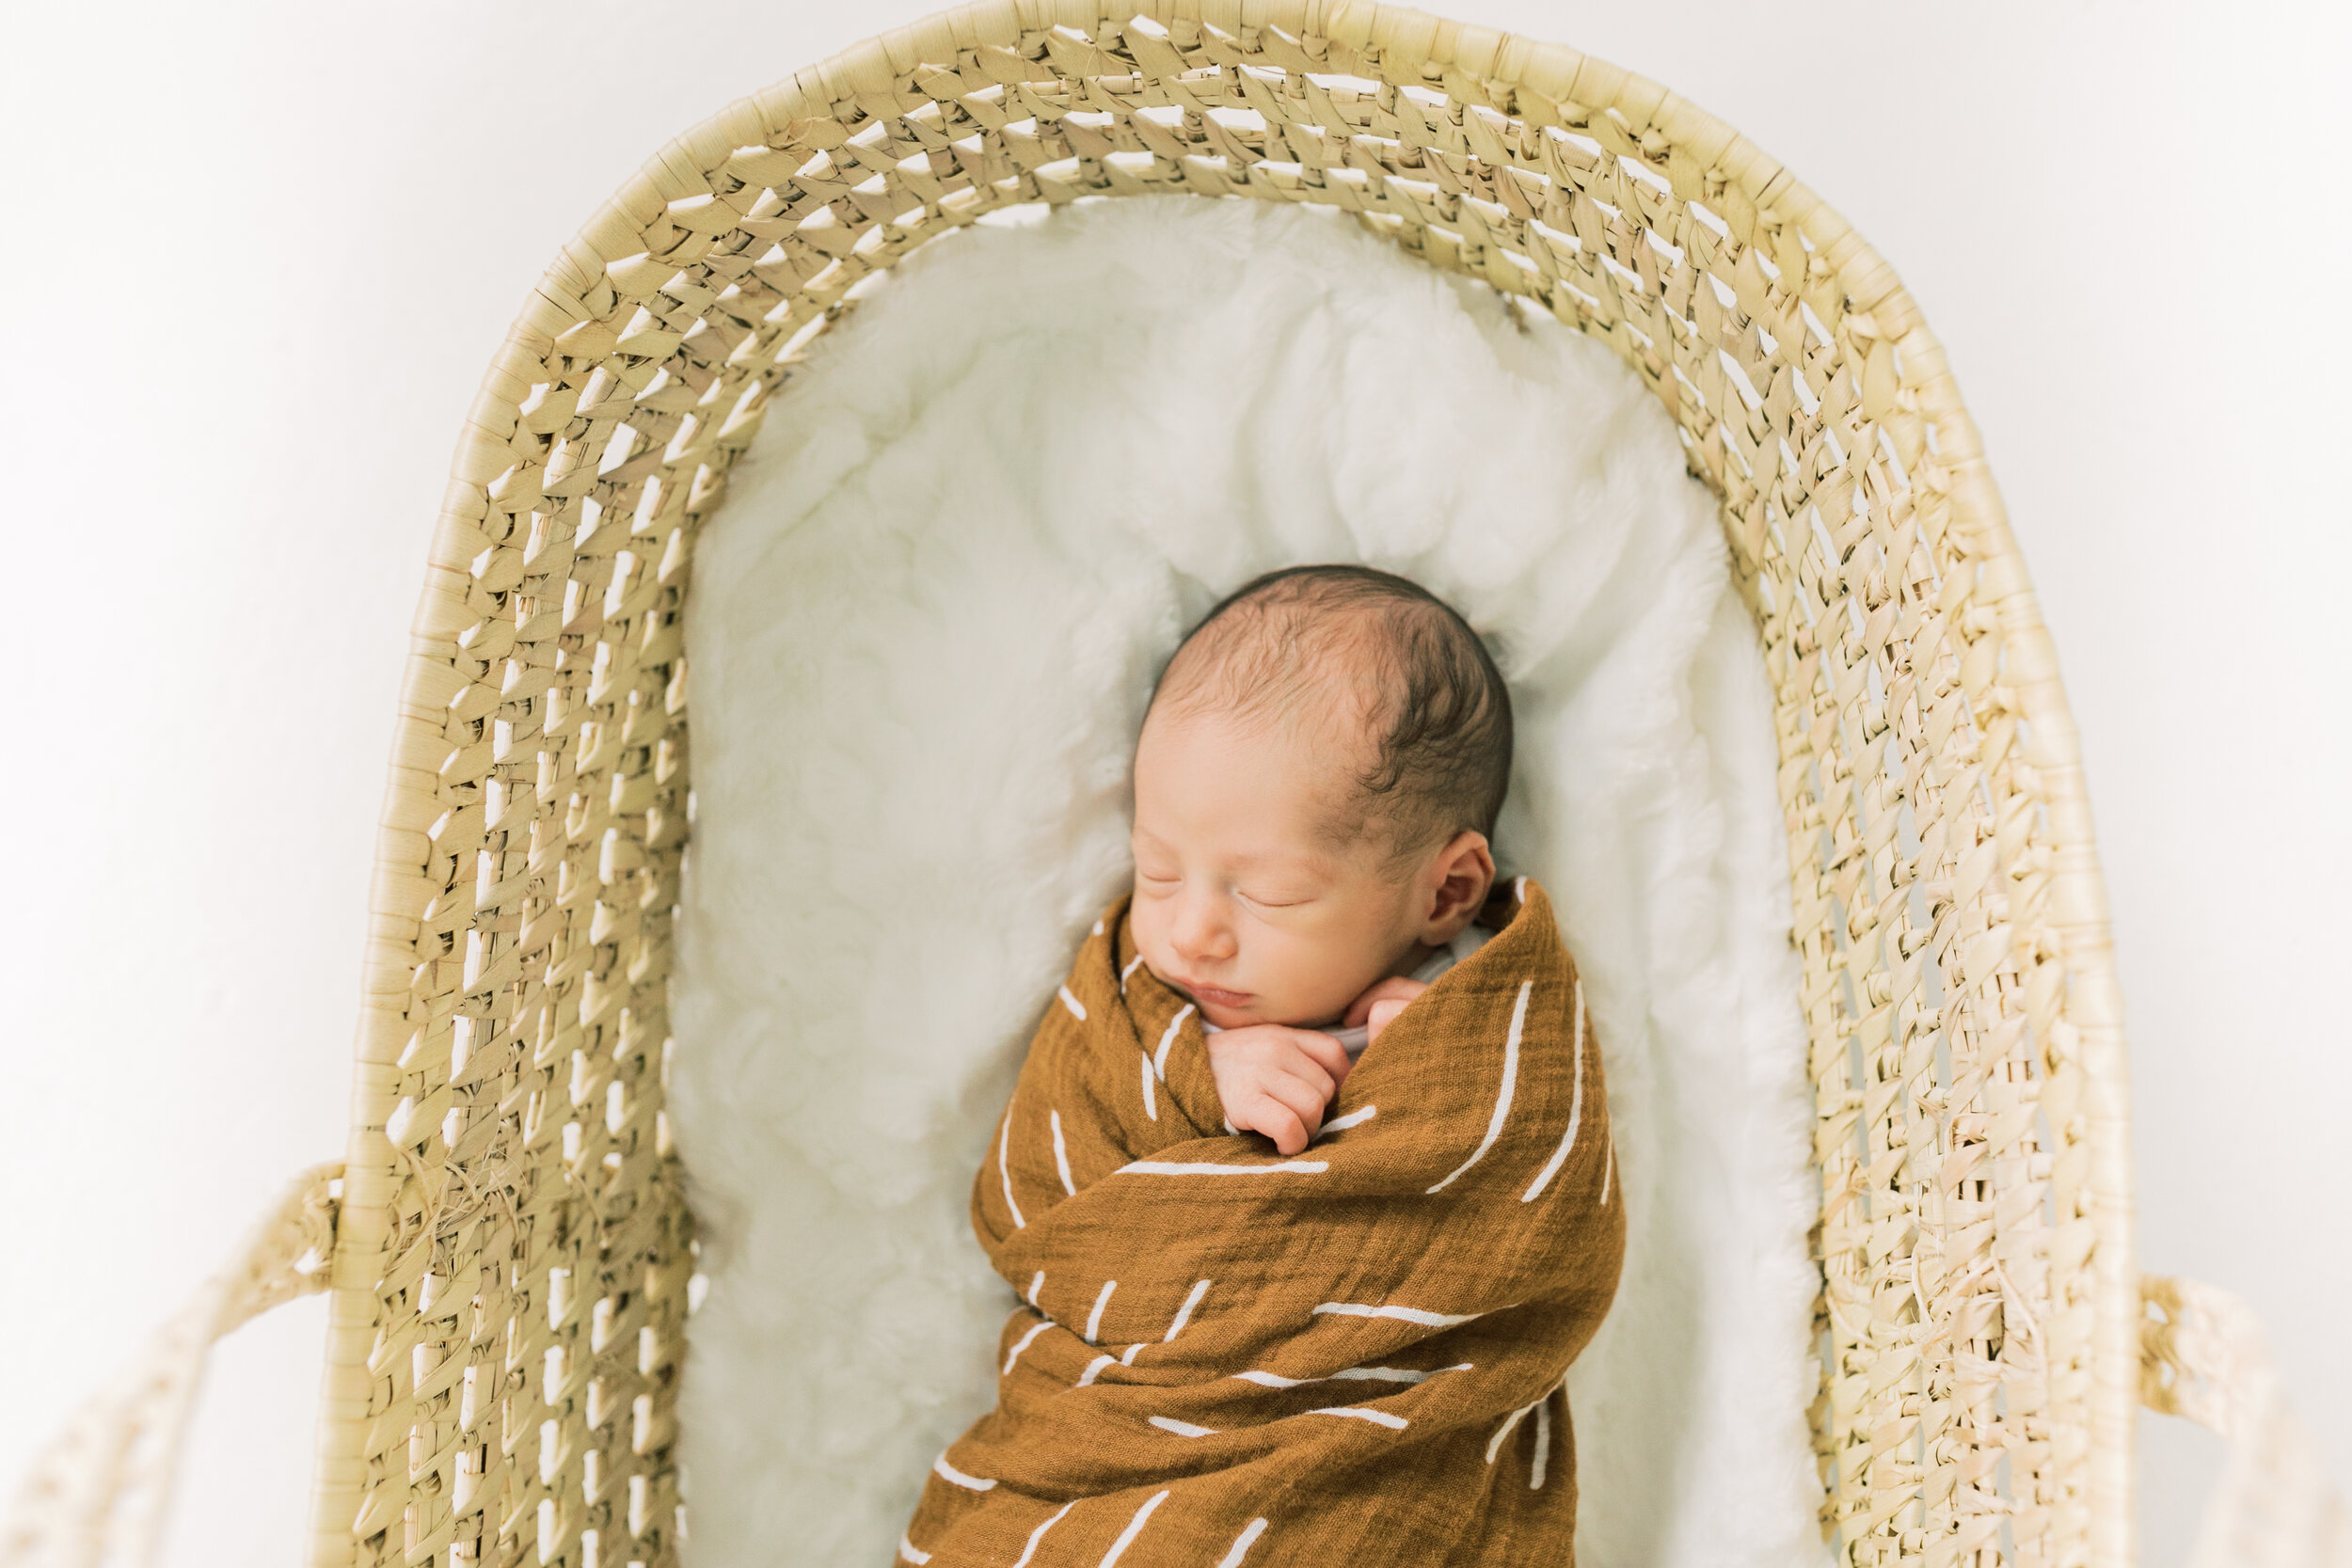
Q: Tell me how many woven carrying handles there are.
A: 2